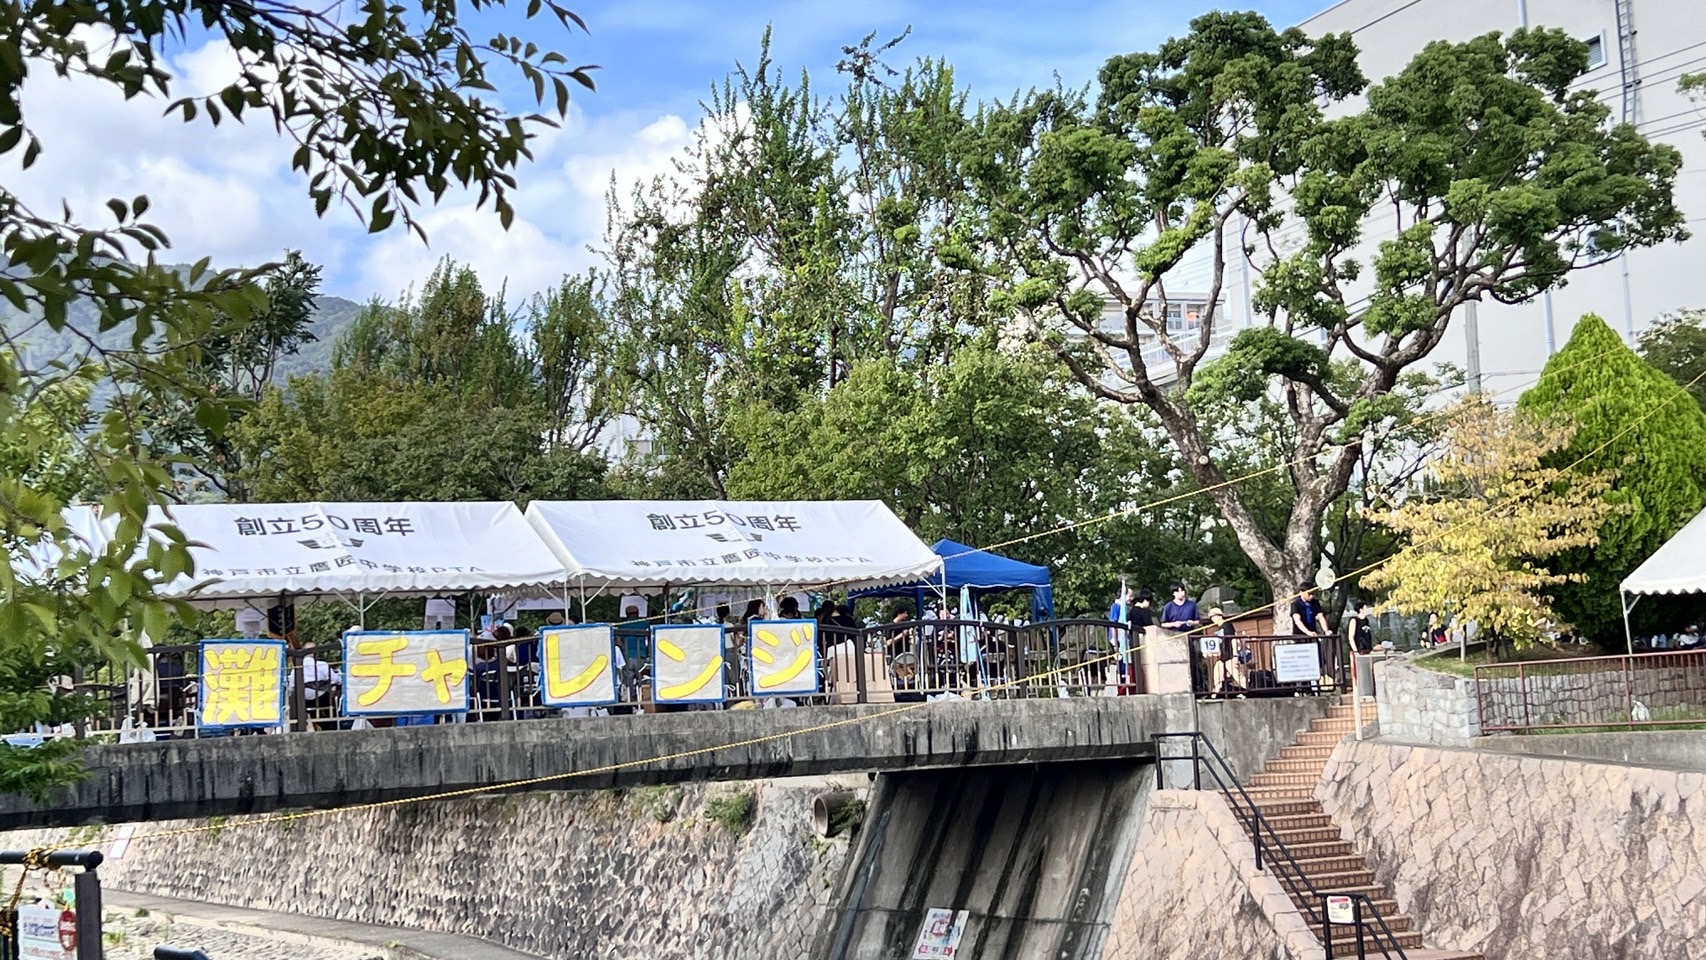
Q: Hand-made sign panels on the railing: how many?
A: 5